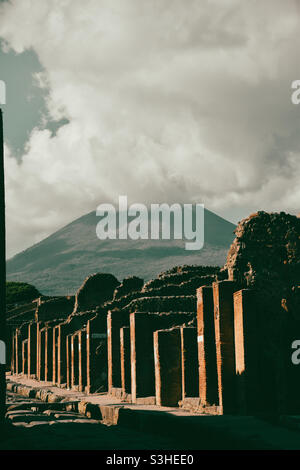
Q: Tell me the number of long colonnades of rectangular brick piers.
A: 1